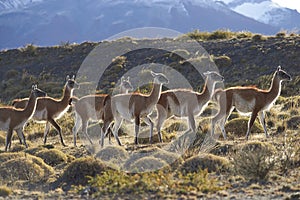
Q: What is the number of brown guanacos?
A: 6